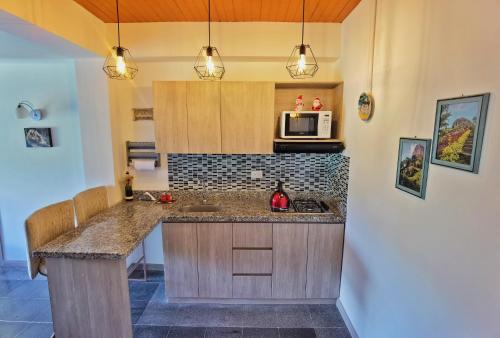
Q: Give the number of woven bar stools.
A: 2